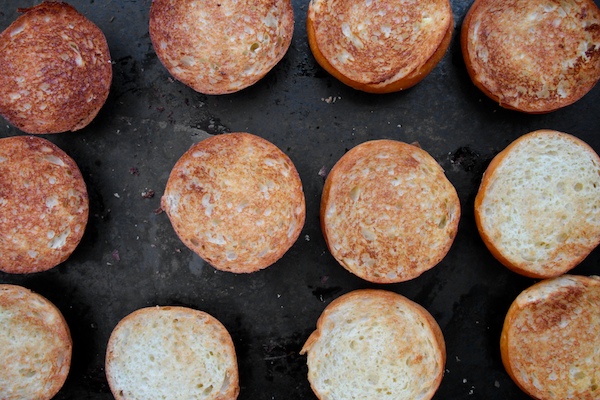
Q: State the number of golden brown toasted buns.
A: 8